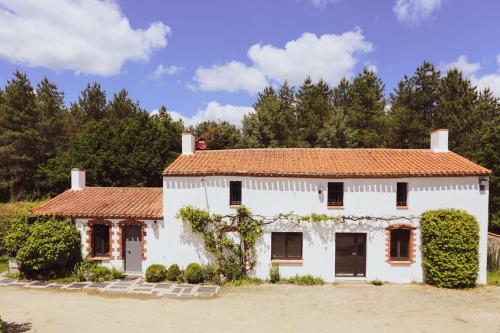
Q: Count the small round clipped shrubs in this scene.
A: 3